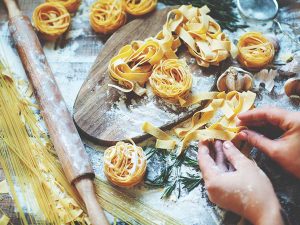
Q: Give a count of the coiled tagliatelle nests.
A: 7